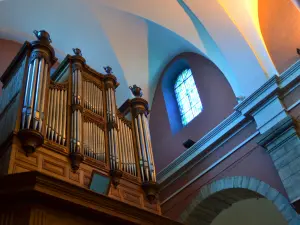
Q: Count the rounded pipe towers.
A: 4